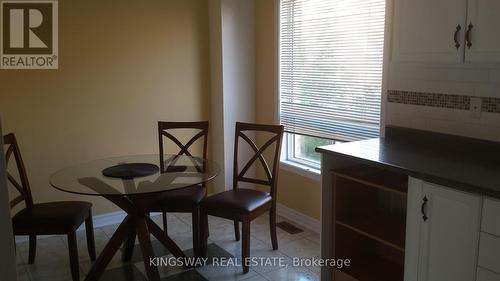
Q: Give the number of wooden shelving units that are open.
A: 1